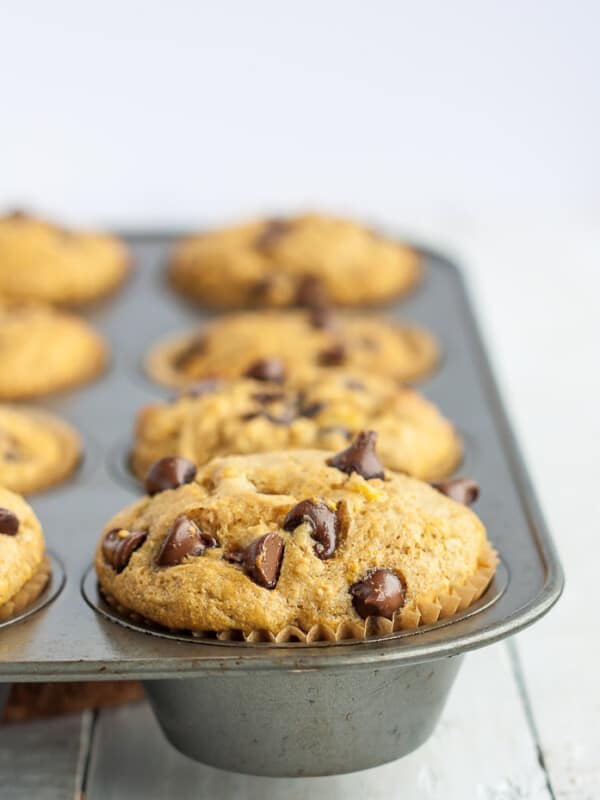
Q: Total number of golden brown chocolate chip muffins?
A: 8